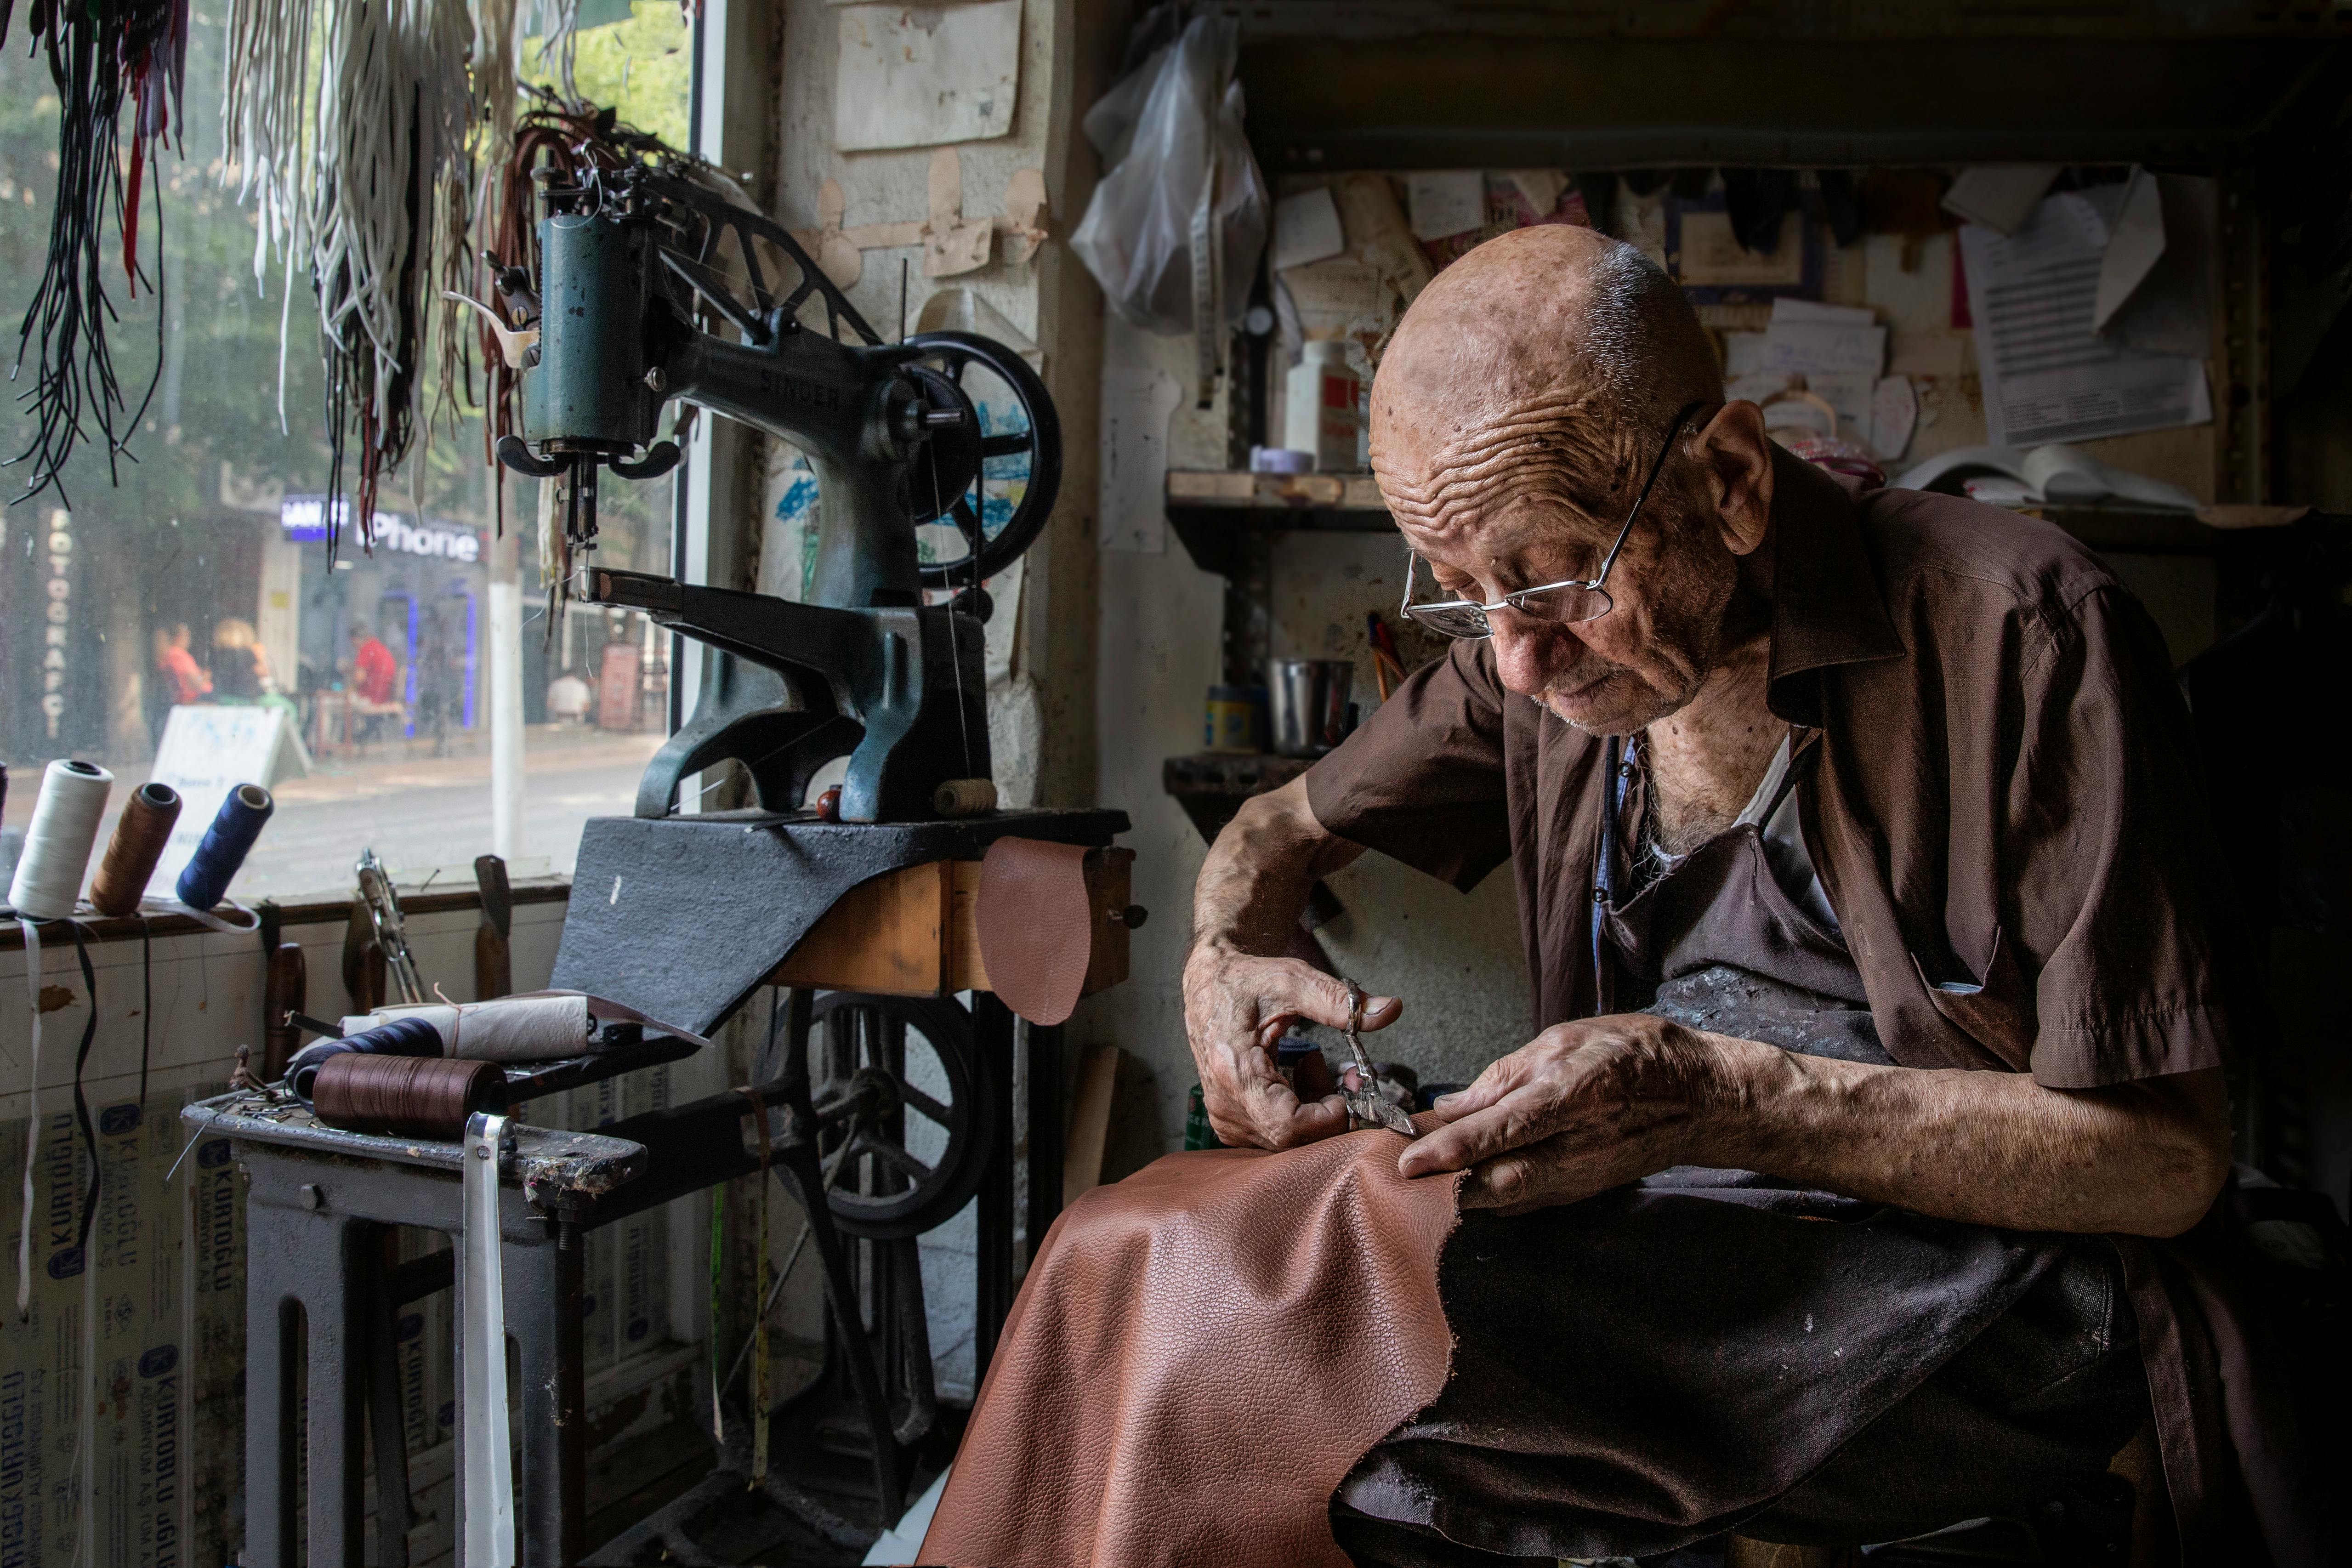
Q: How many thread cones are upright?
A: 3